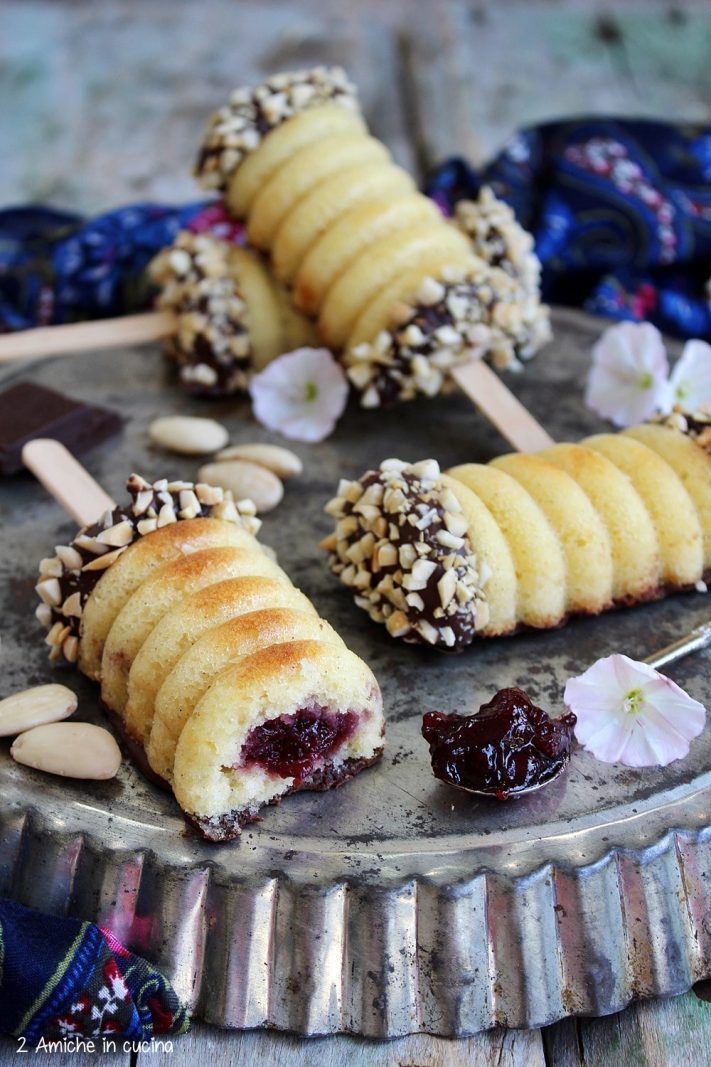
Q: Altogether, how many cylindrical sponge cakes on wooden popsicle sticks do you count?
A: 4